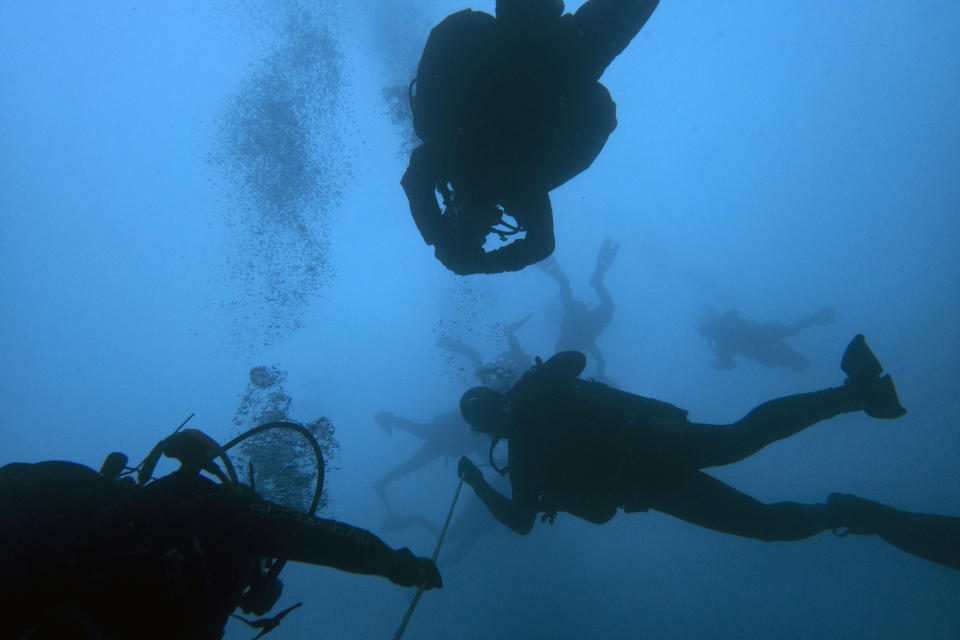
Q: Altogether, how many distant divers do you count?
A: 5